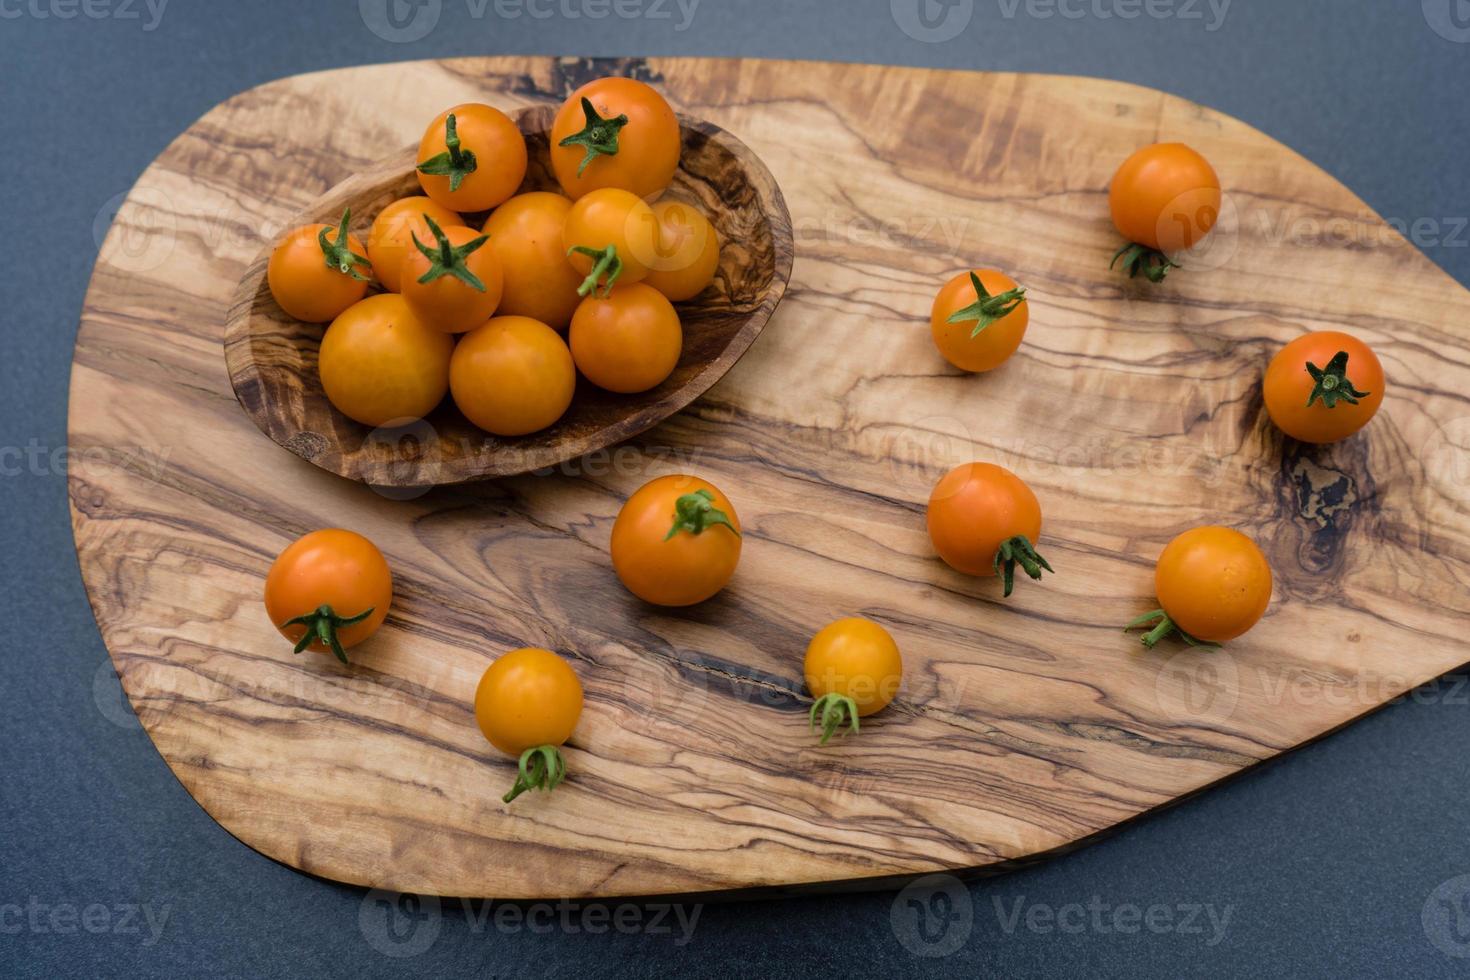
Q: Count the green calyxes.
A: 14